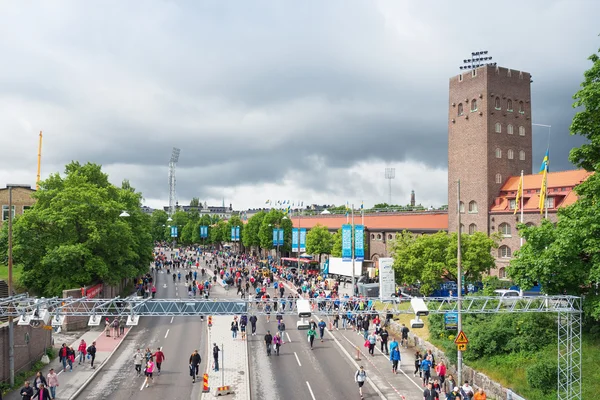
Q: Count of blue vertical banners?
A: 12